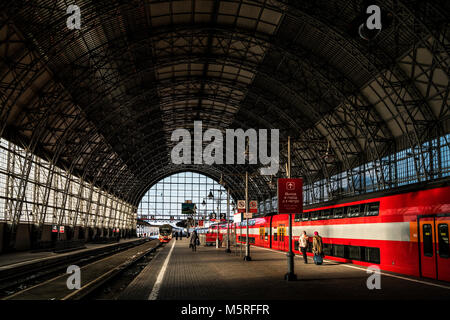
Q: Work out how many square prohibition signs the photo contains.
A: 2